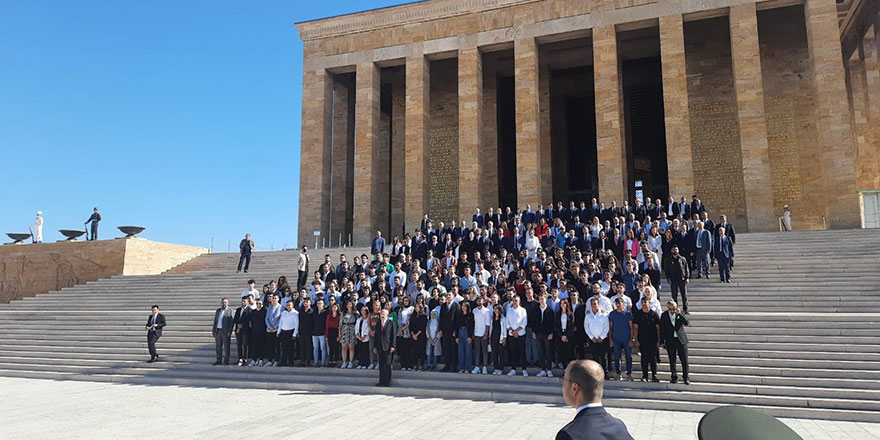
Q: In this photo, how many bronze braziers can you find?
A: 3